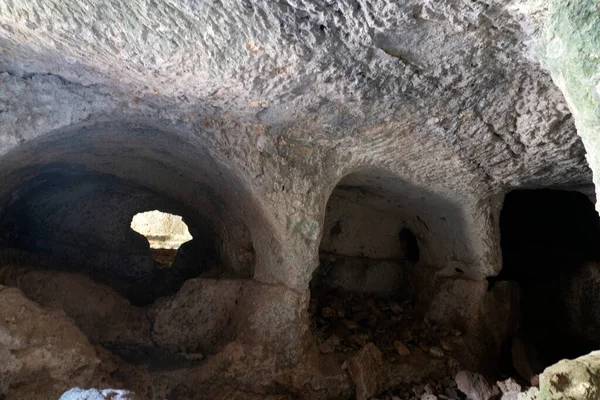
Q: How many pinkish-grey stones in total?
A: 2